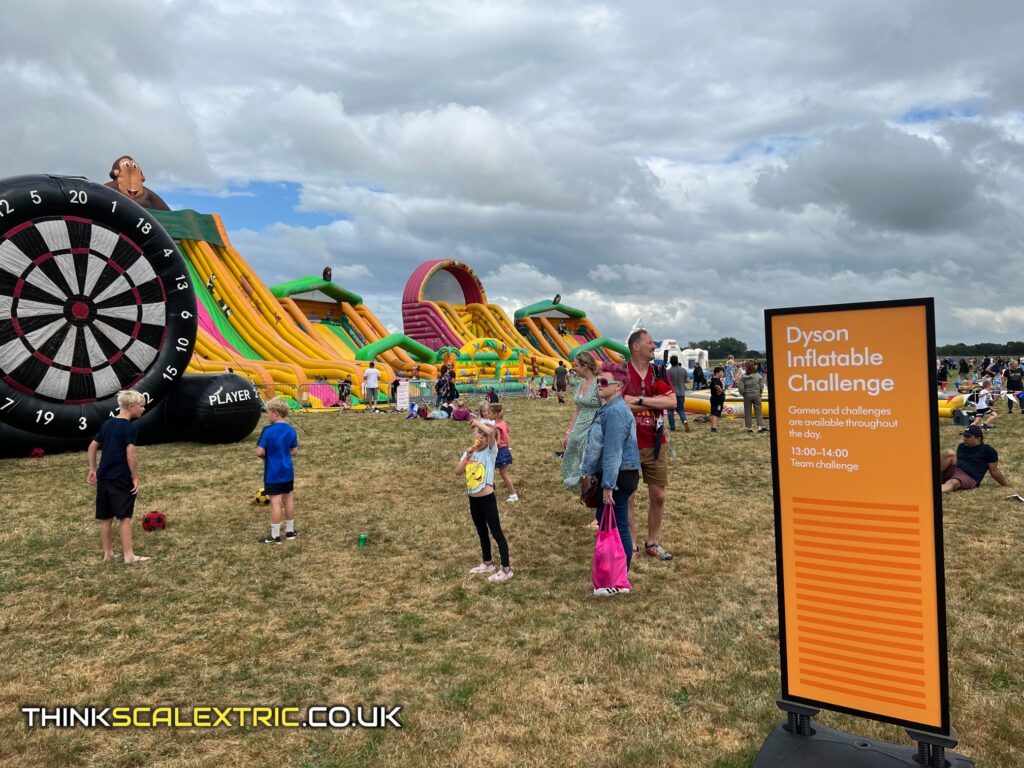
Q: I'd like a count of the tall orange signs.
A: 1